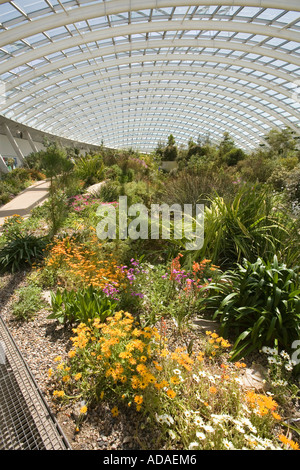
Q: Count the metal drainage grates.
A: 1